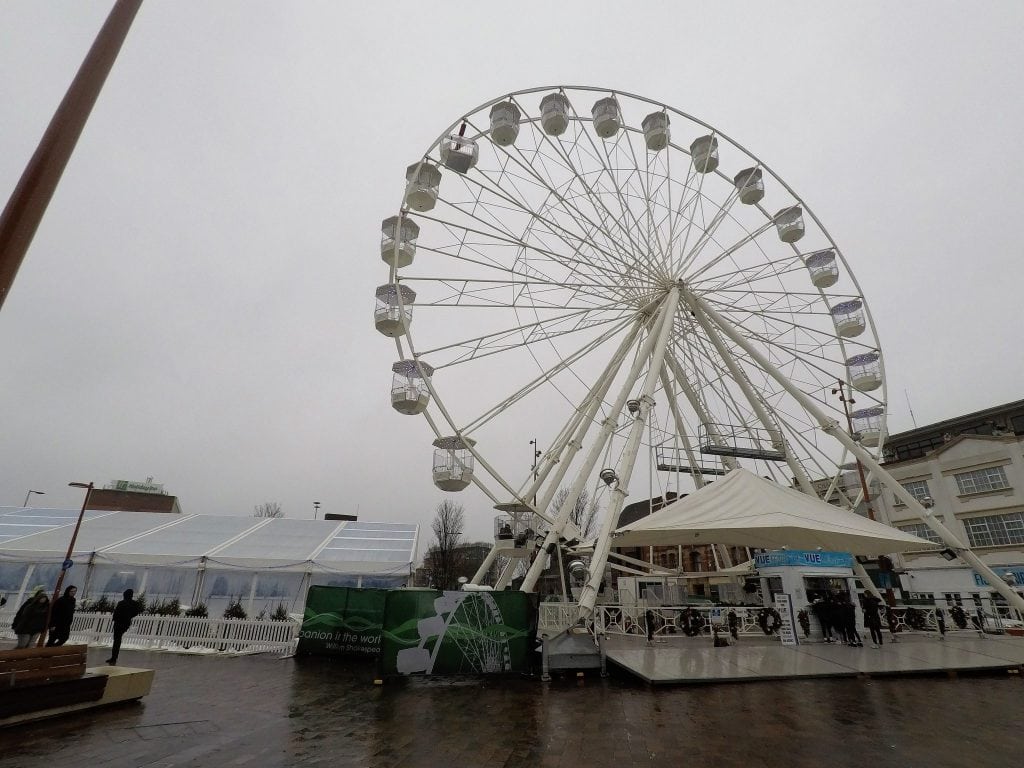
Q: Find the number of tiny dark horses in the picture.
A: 0